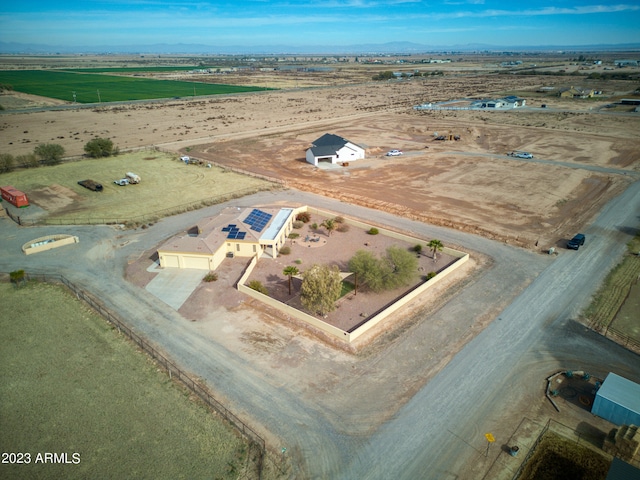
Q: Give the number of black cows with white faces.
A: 0